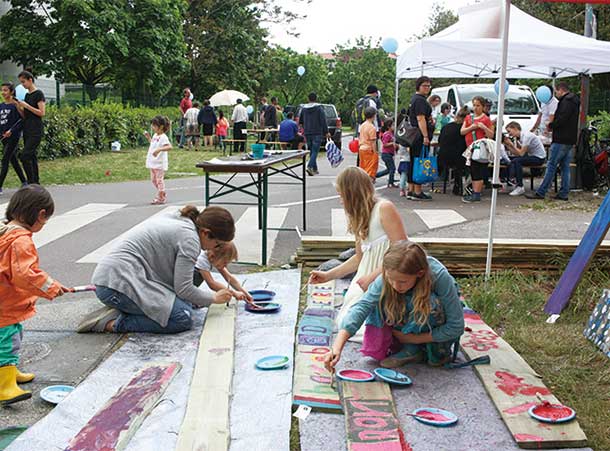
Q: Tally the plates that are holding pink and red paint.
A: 3